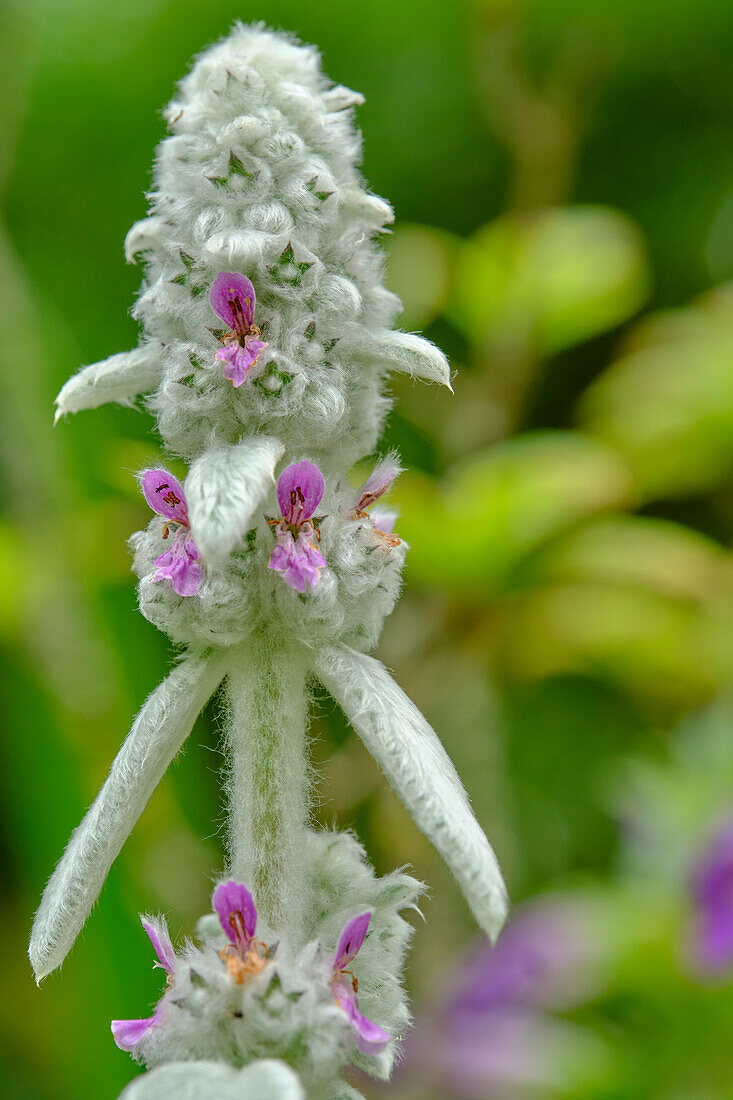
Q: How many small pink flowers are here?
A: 7